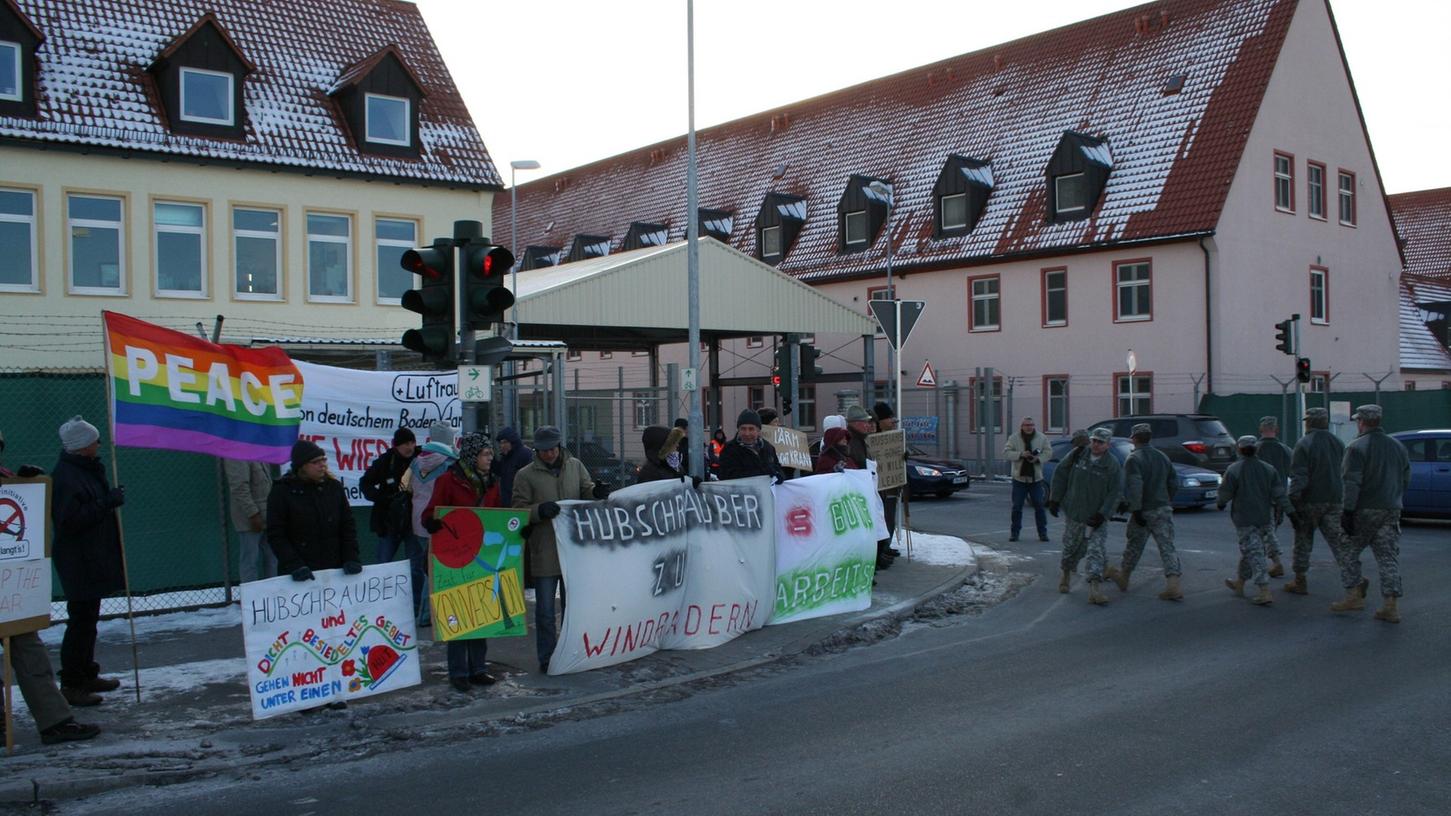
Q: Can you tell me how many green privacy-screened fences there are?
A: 2